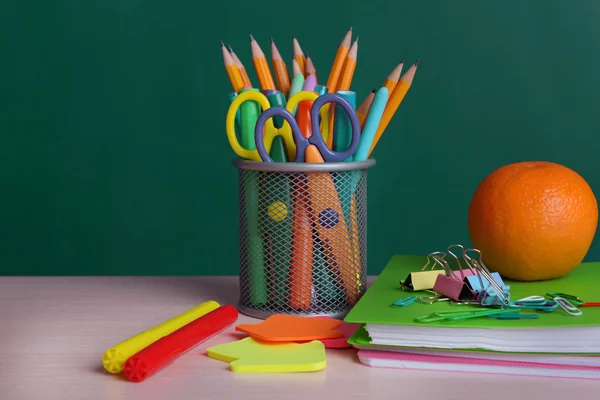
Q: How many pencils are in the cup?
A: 12